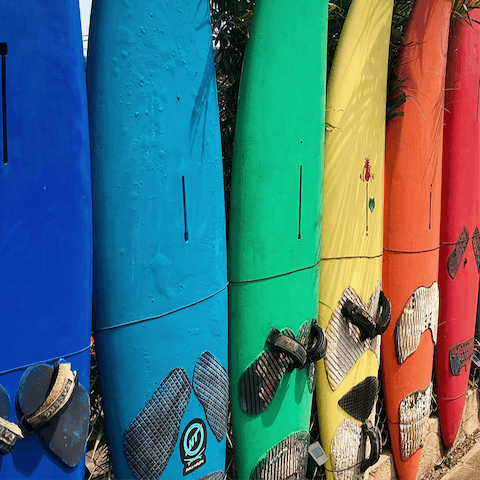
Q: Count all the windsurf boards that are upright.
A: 6